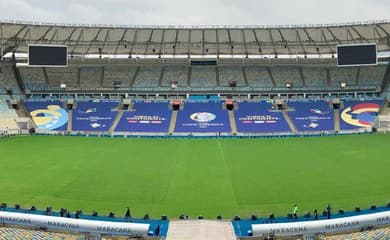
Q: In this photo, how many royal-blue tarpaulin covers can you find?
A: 7